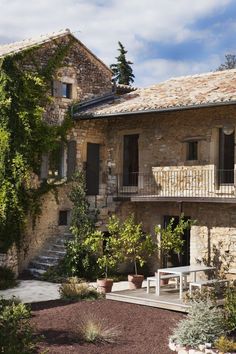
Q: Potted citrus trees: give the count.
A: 3